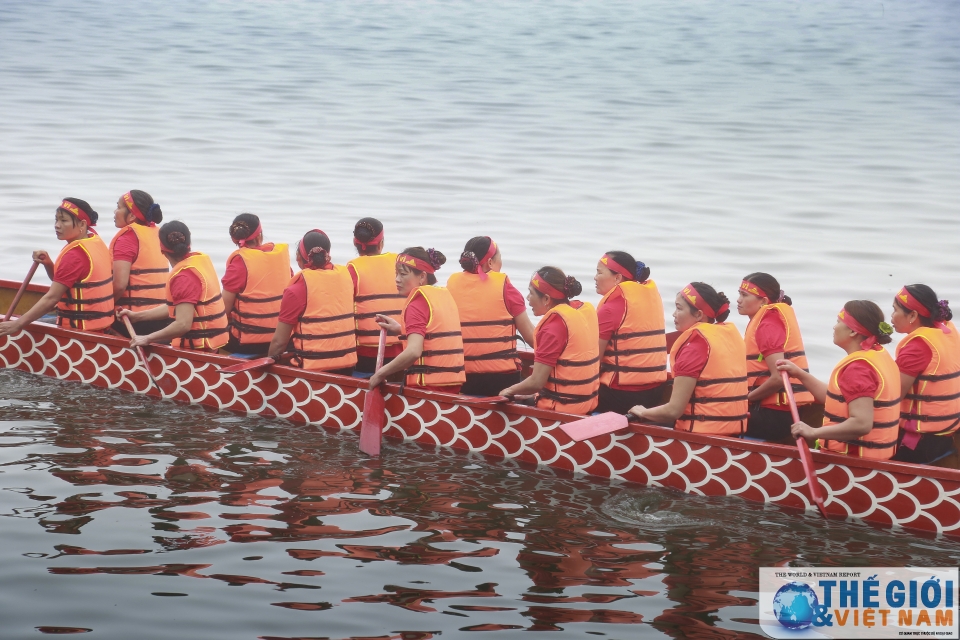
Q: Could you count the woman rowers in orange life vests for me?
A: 14